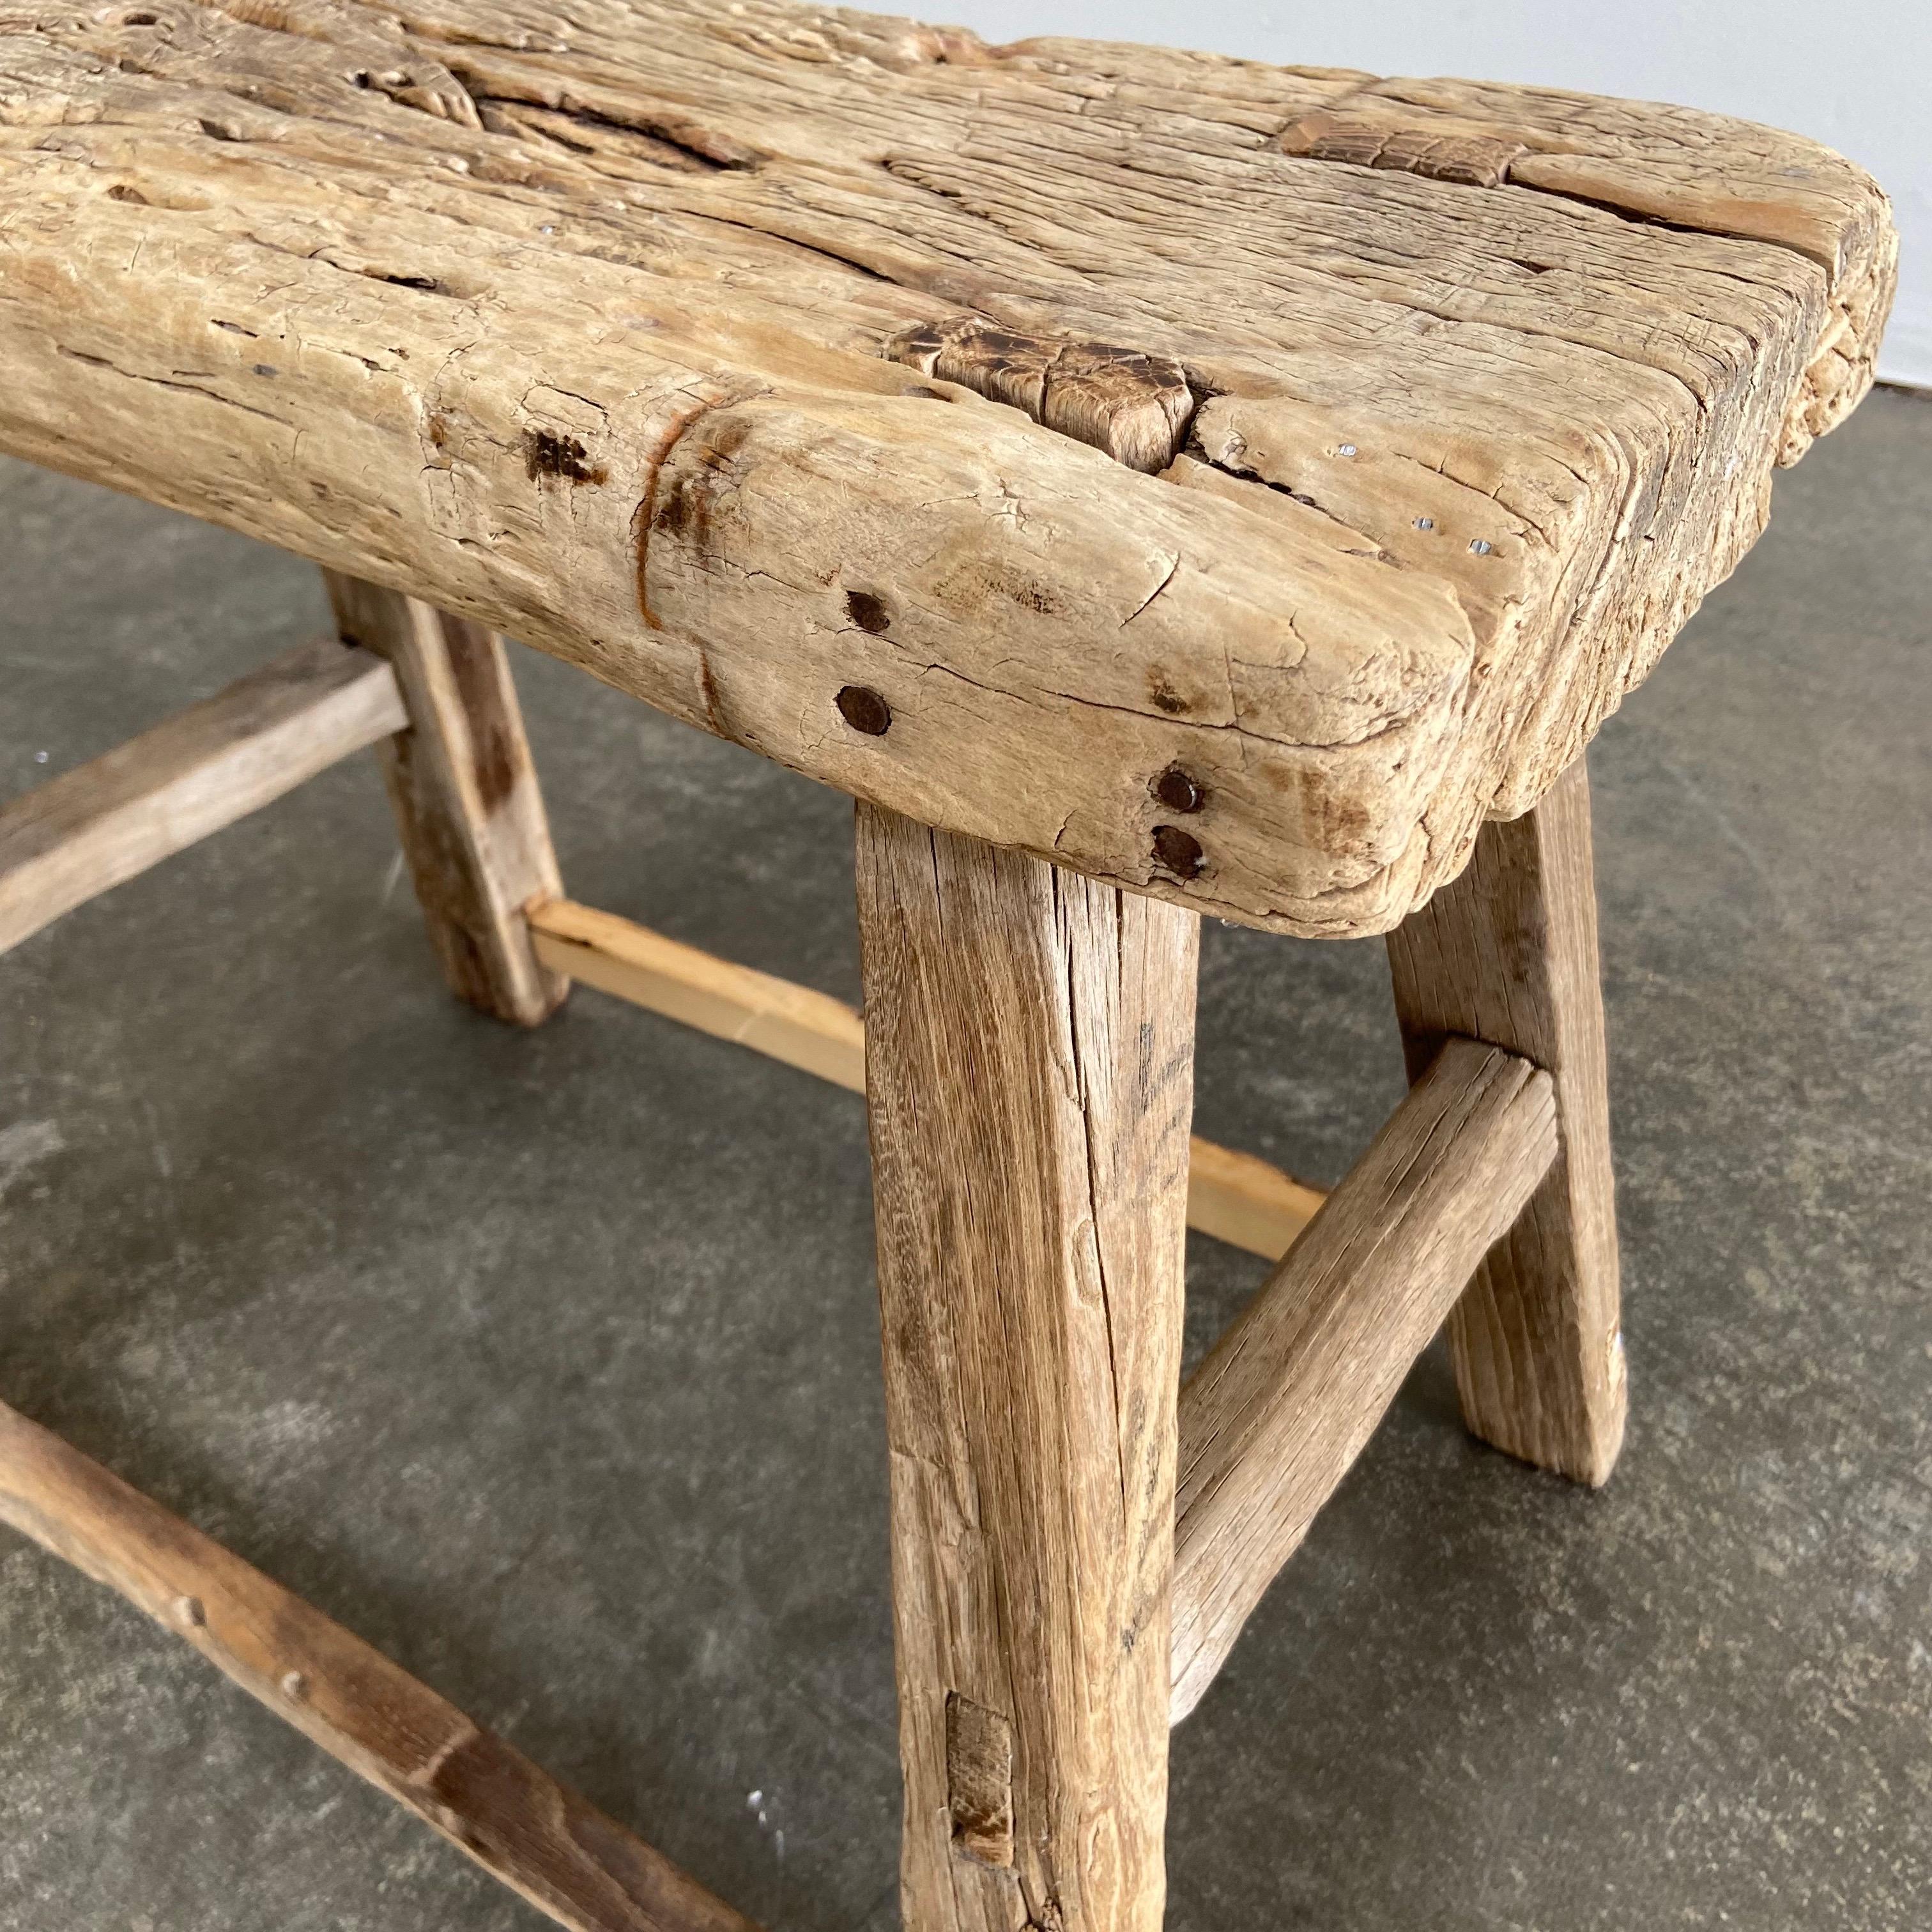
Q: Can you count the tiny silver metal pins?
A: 3